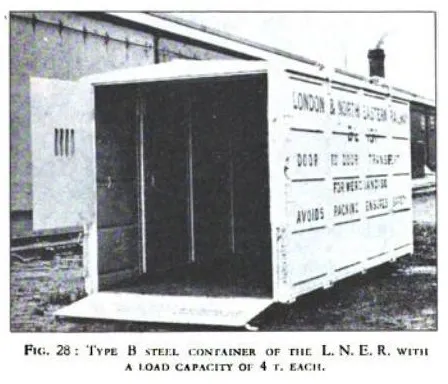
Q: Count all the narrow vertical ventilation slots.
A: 4